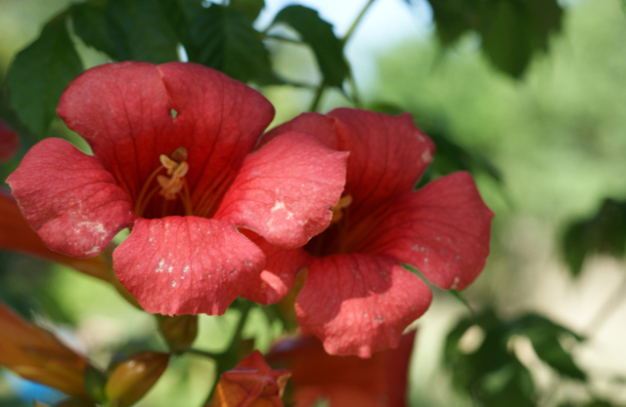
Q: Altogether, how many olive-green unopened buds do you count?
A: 2